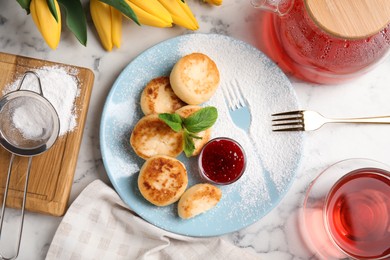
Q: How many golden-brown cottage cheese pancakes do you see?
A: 6